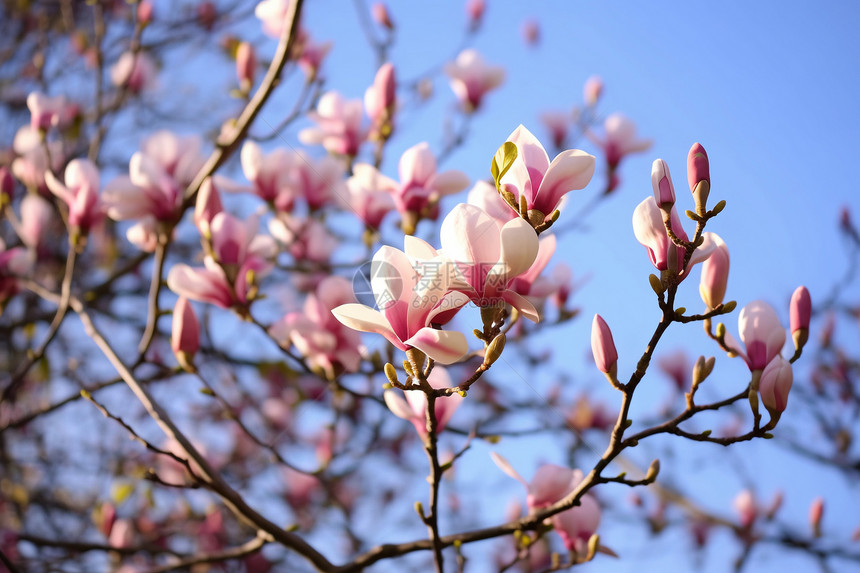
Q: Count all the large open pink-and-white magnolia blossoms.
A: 3